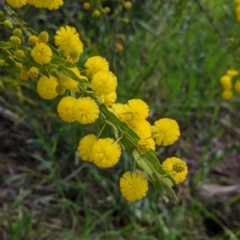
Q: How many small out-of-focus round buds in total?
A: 7